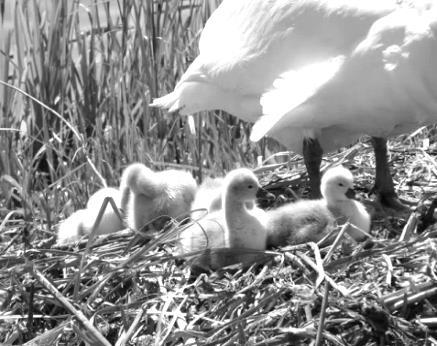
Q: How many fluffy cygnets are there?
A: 5